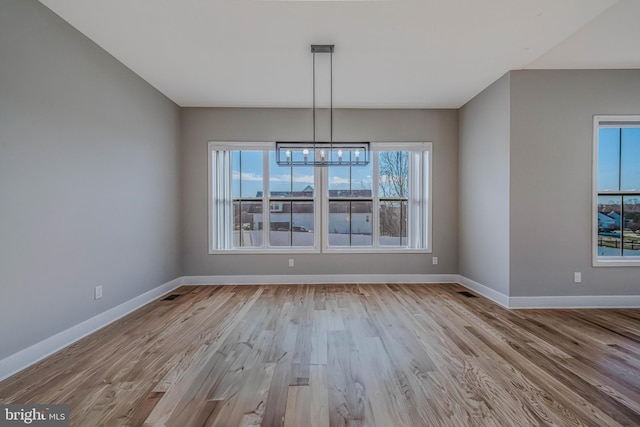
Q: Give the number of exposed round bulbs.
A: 5